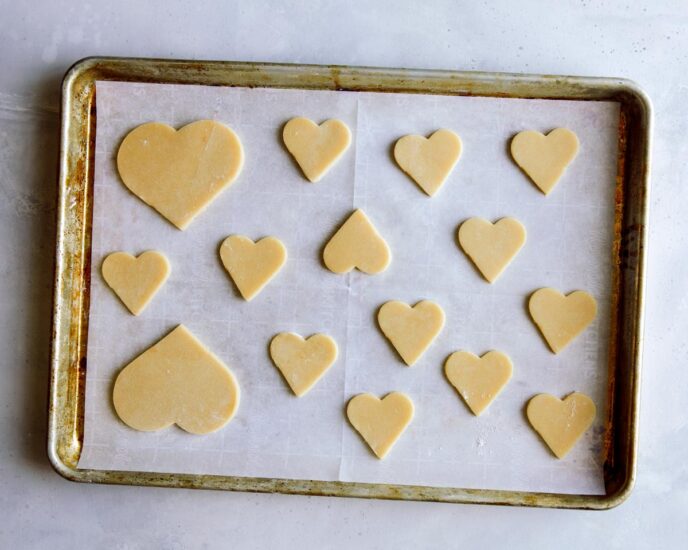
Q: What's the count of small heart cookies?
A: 13